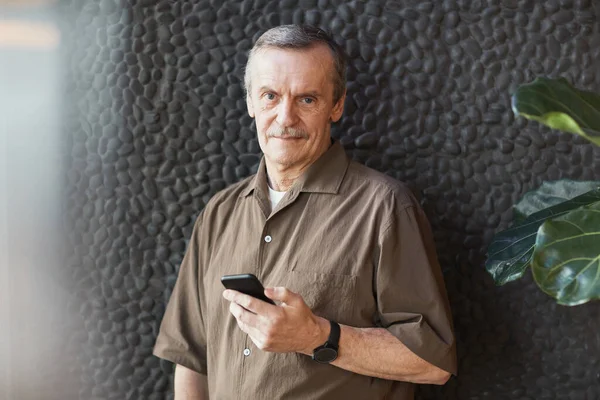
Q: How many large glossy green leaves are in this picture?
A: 4